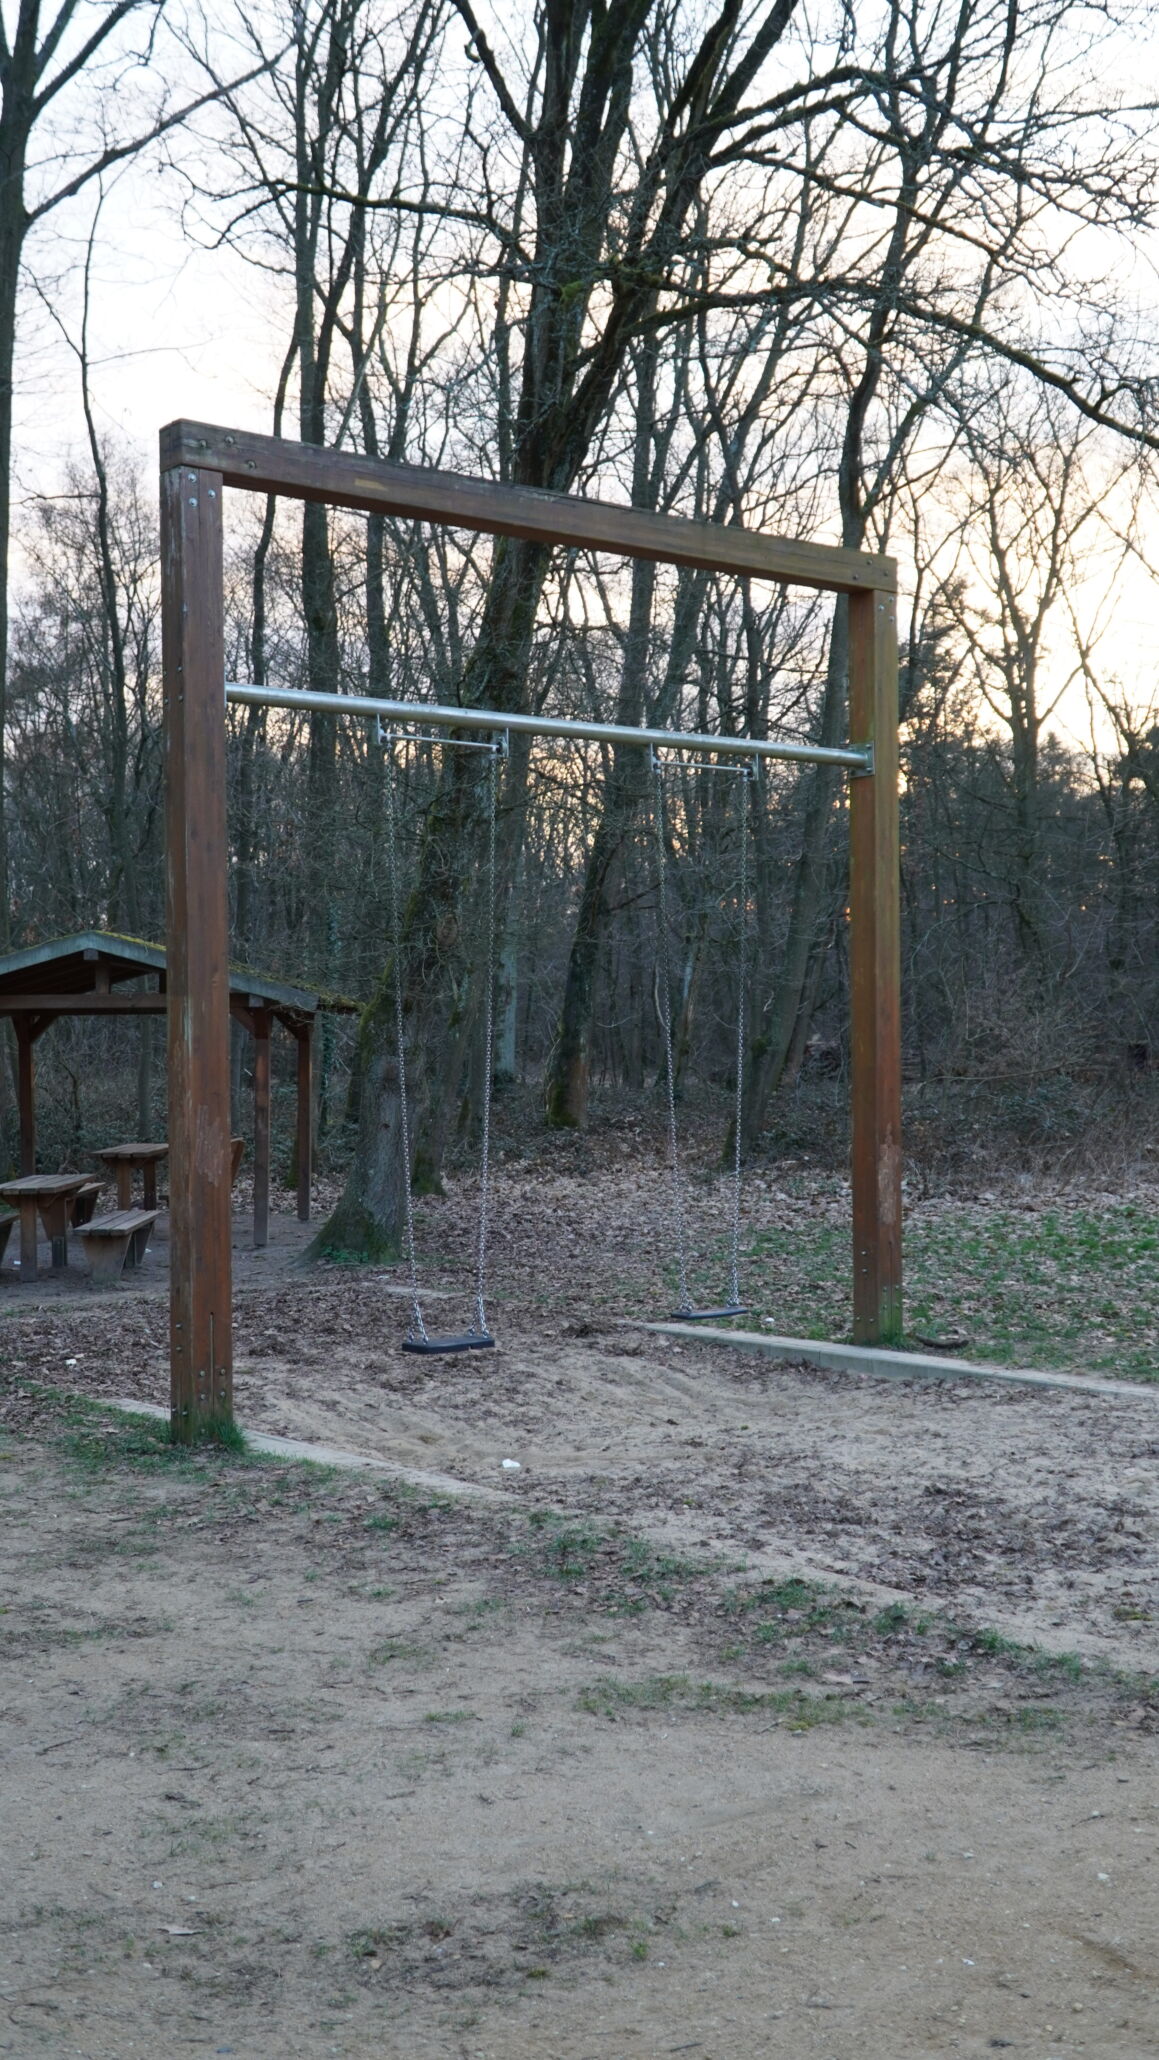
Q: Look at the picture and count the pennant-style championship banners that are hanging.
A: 0